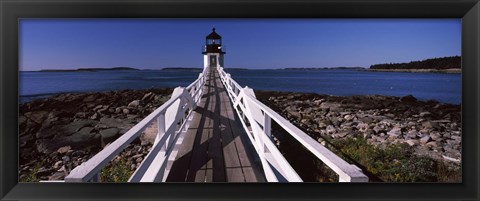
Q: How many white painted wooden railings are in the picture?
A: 2